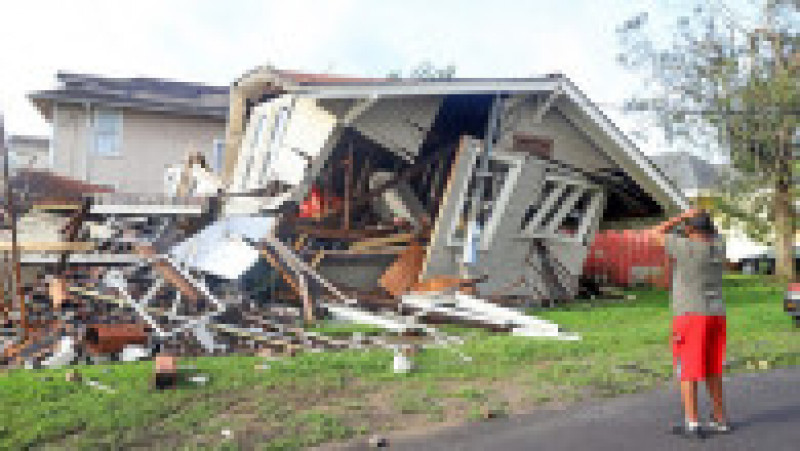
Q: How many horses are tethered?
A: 0